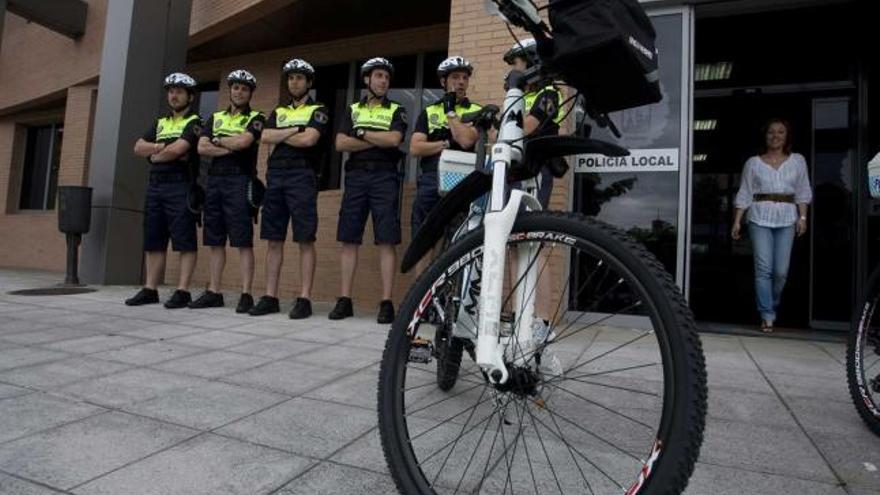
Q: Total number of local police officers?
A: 6